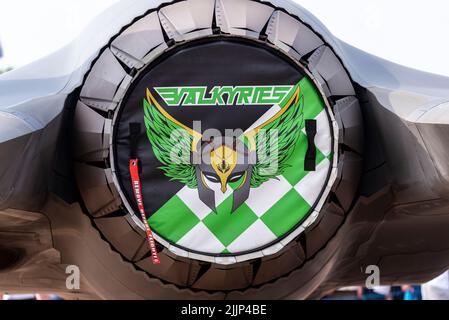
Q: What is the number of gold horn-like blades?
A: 2